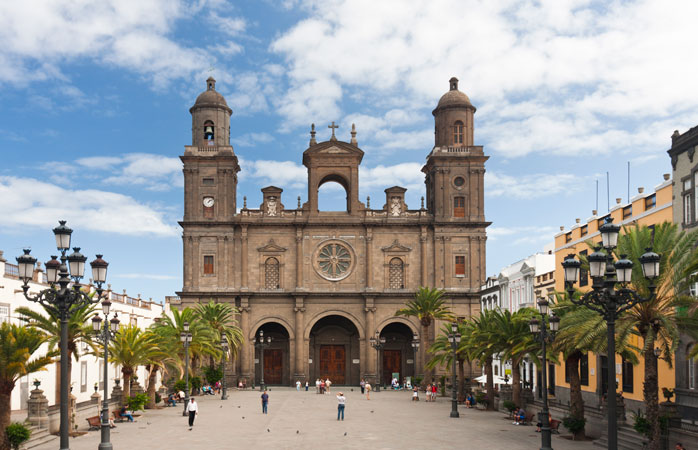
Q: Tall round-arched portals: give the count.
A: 3